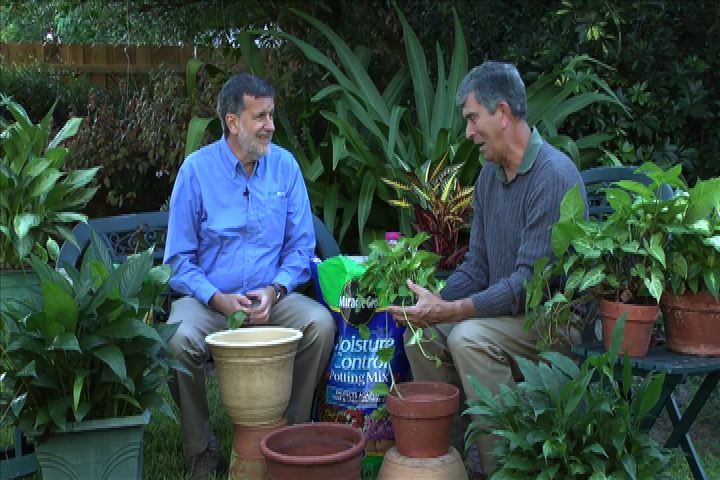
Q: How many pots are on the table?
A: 2